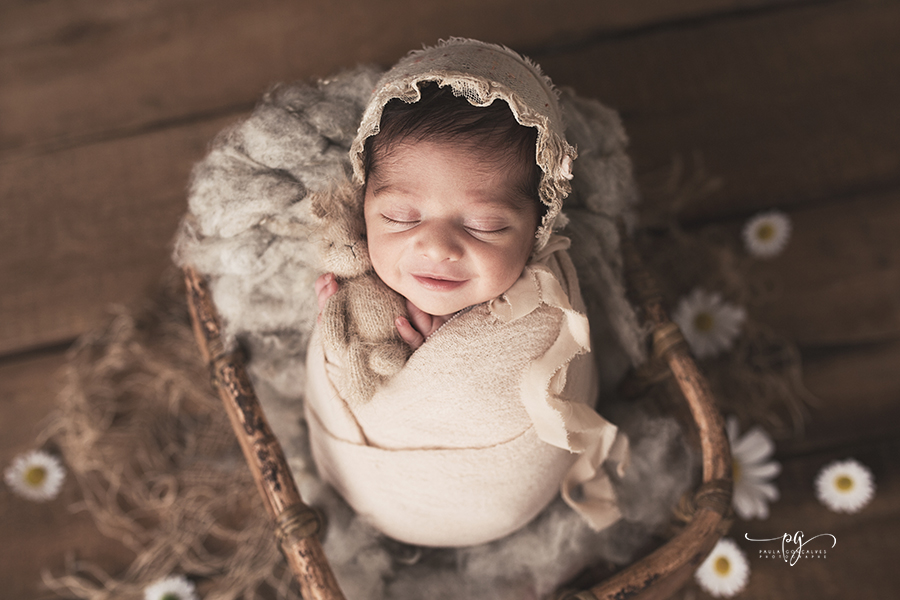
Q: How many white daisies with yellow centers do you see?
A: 7